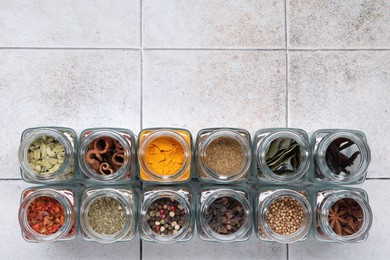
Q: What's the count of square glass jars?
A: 12